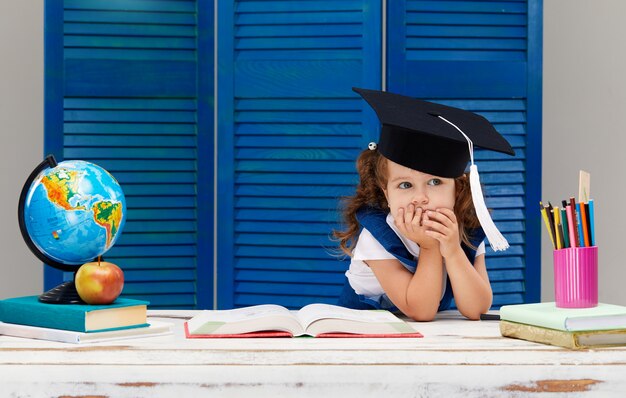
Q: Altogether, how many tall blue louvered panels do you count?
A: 3